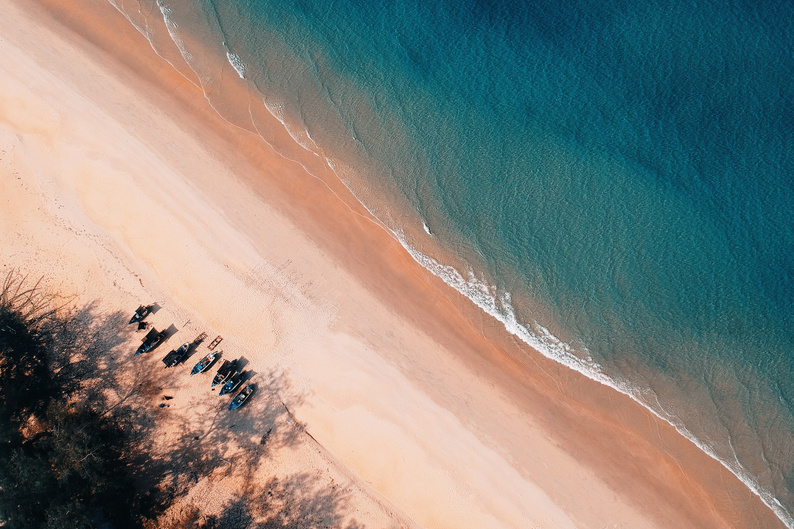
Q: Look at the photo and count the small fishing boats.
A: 7